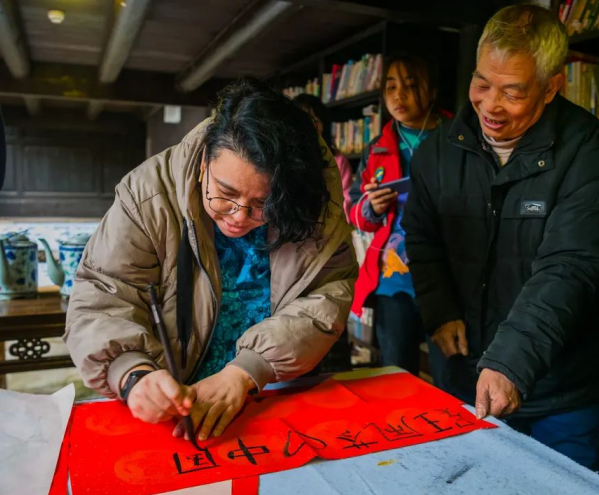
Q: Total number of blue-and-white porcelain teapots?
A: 2